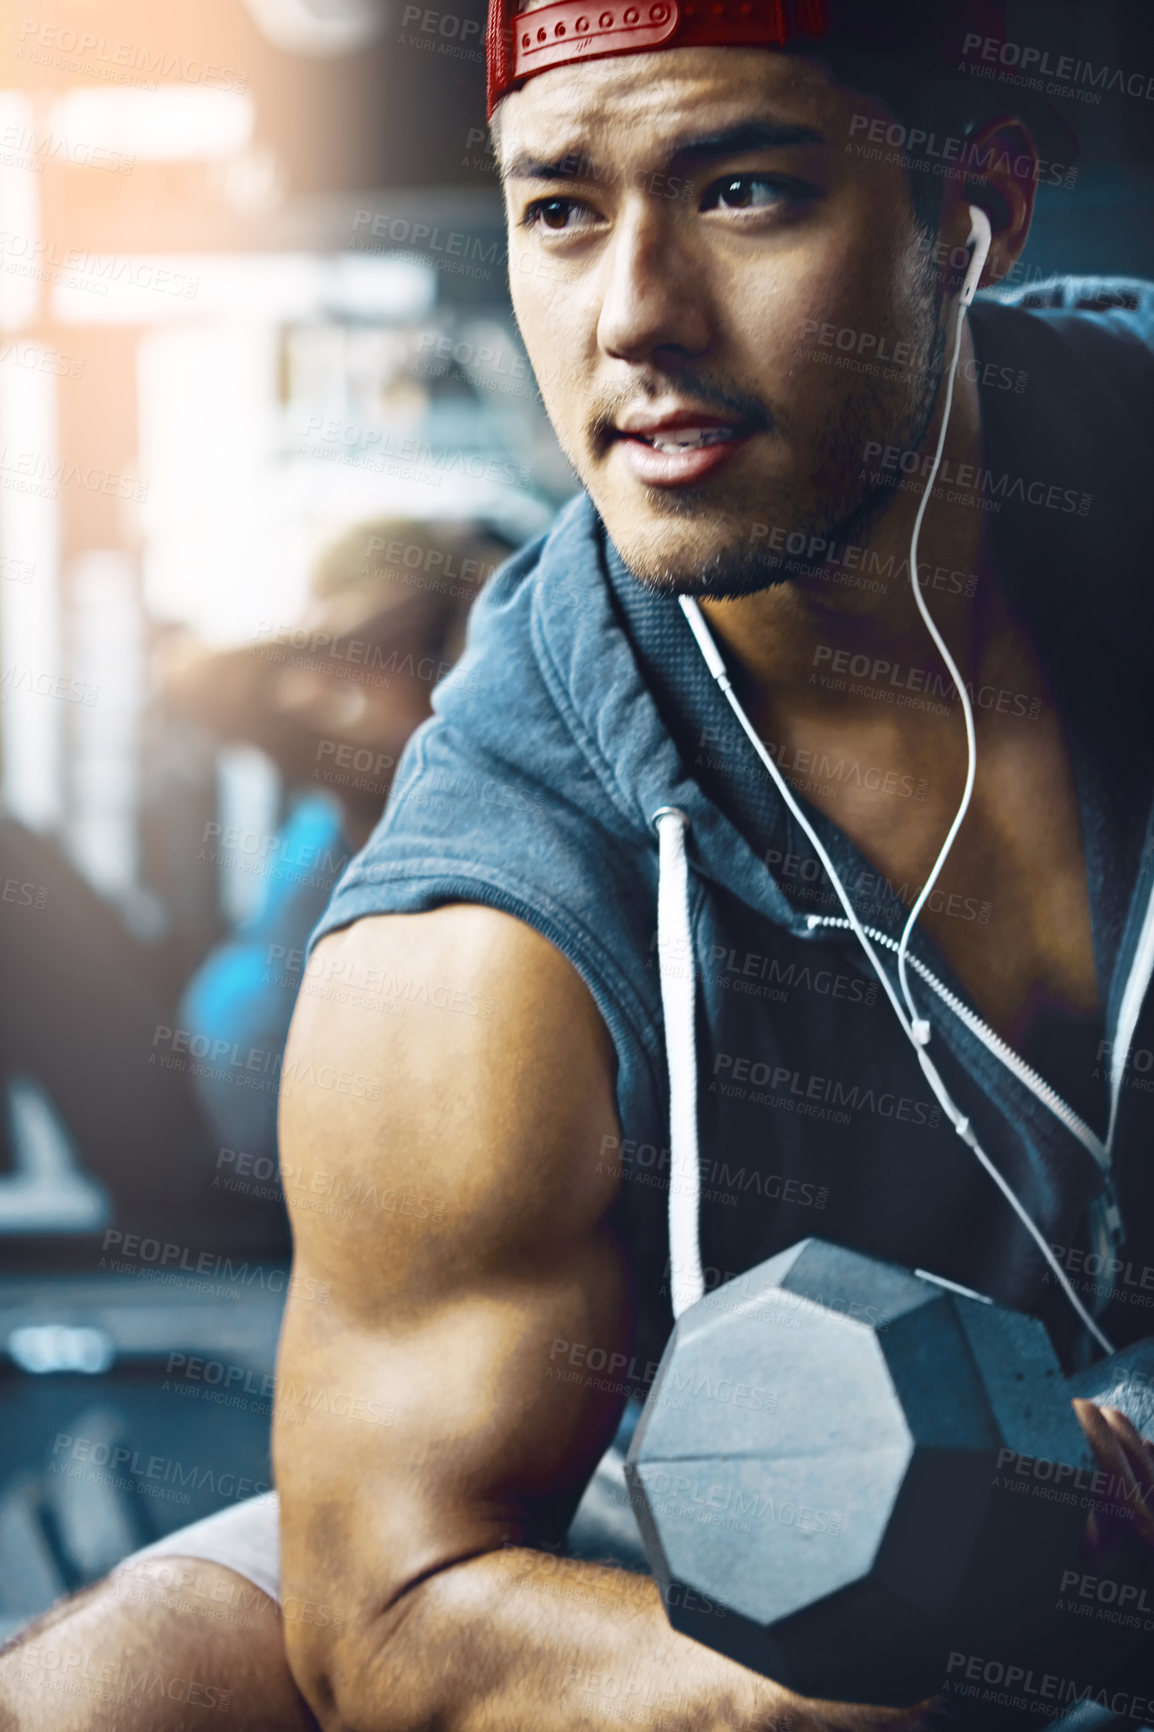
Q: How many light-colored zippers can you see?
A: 1